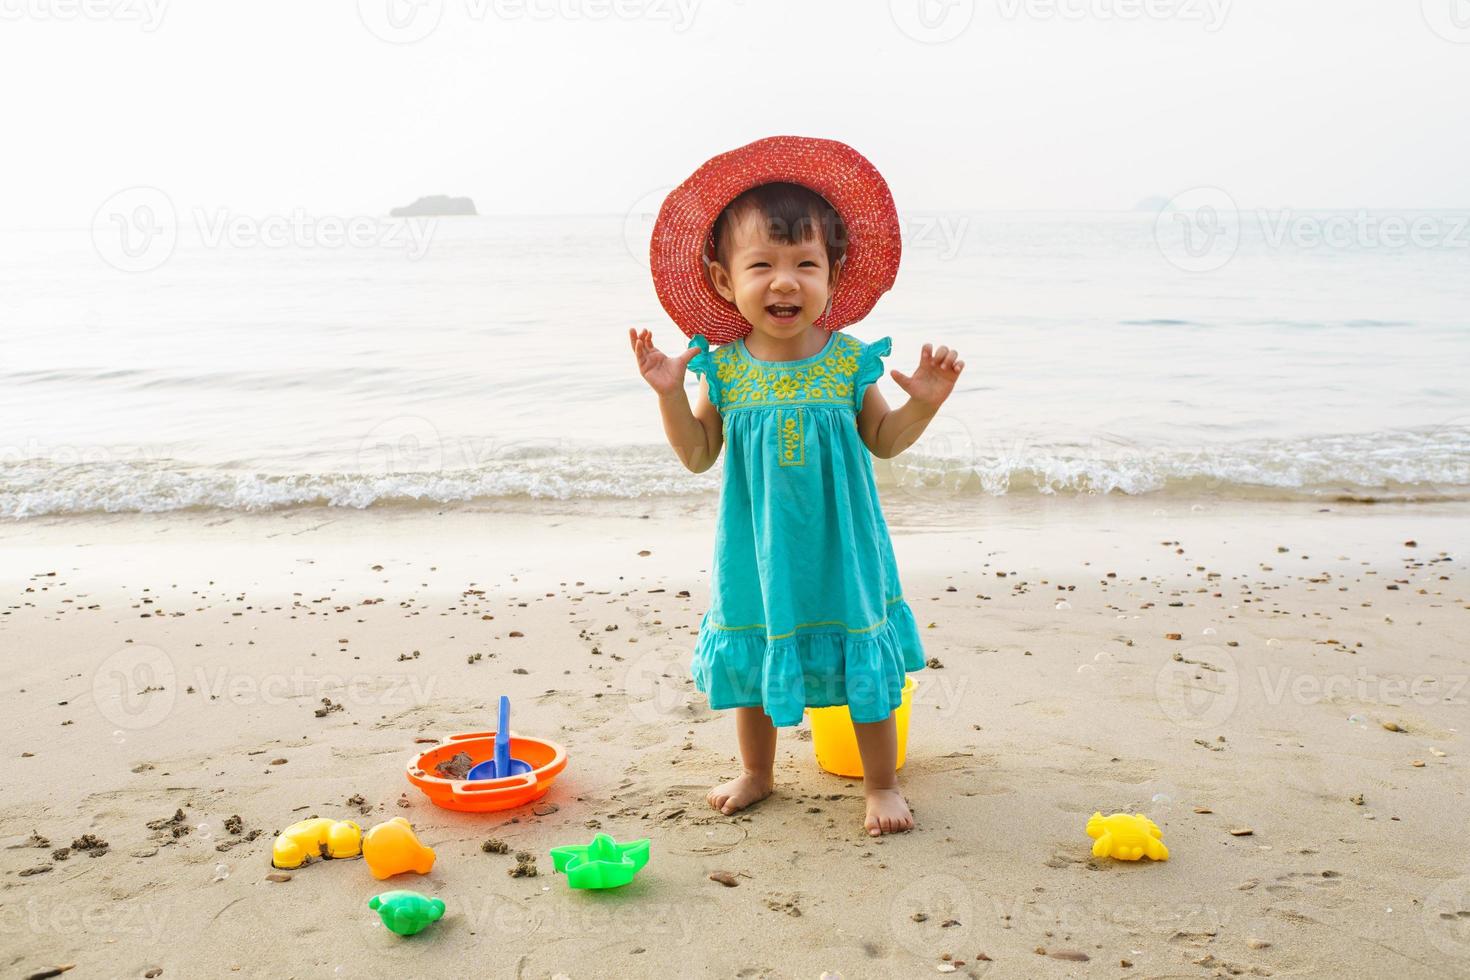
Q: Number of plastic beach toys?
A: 8